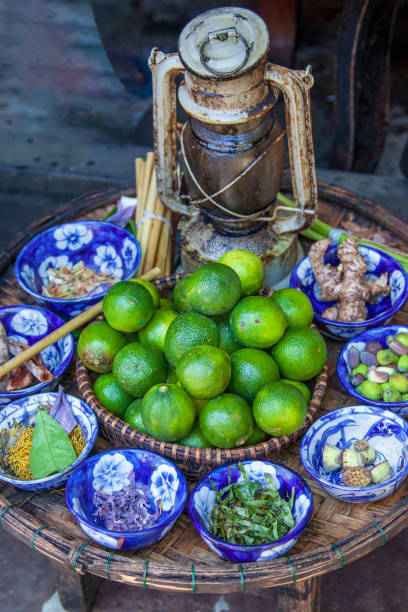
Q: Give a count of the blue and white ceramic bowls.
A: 8